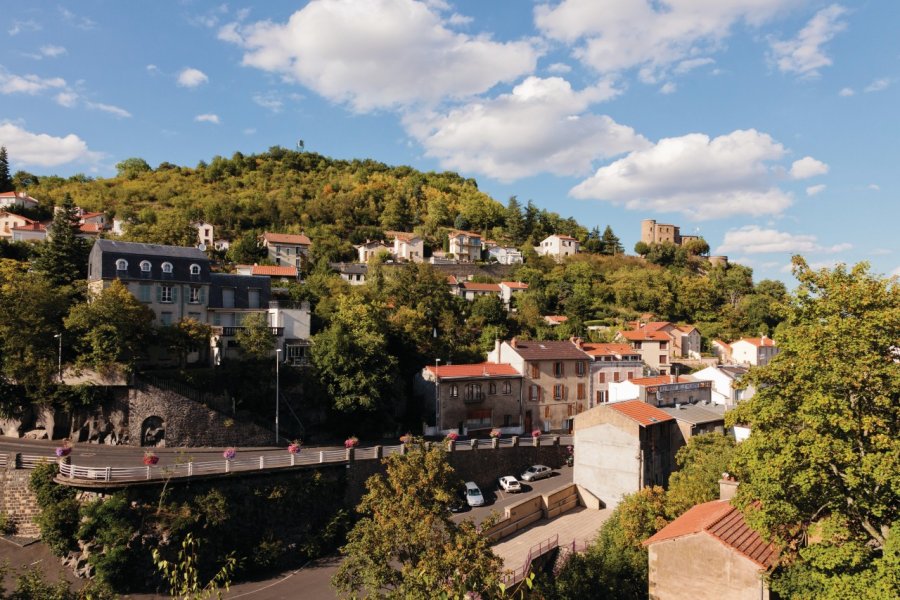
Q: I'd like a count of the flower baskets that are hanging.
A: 9